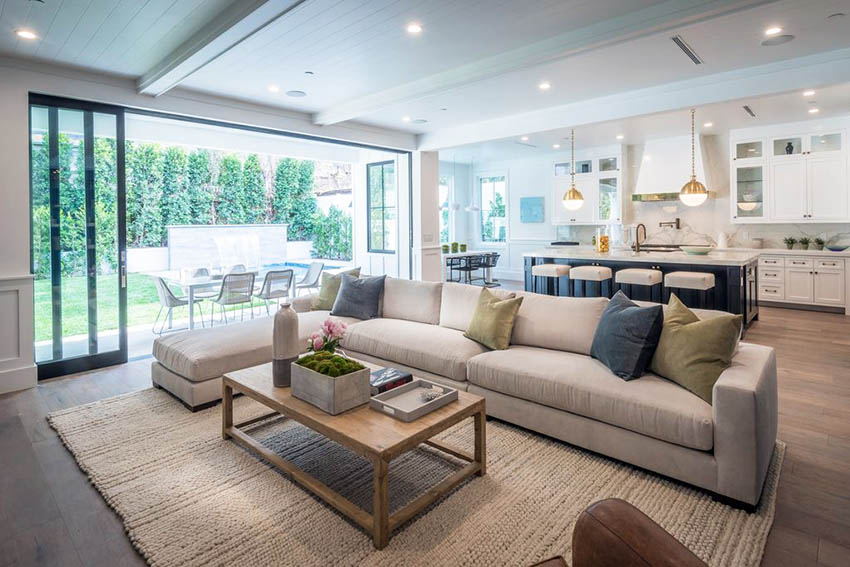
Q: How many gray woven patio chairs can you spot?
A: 6